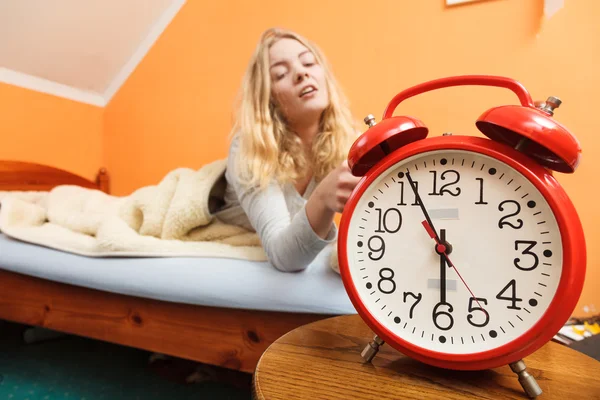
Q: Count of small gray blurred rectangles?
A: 2